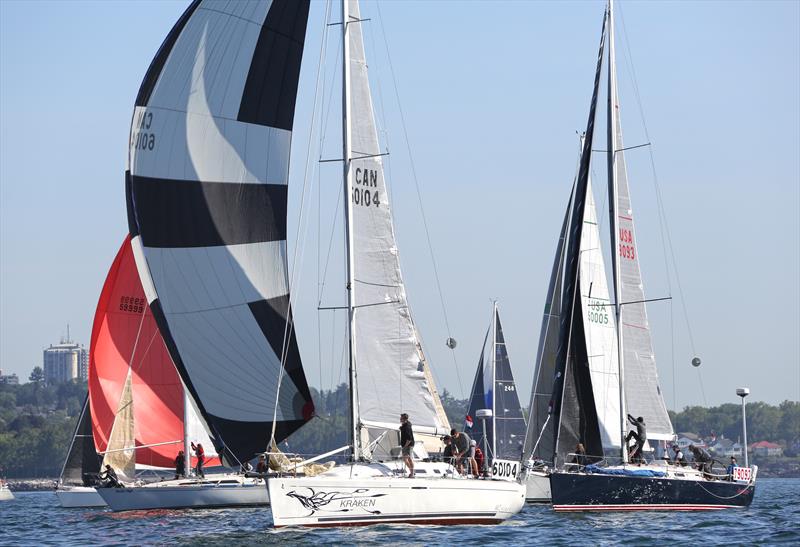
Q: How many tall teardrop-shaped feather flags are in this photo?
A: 0